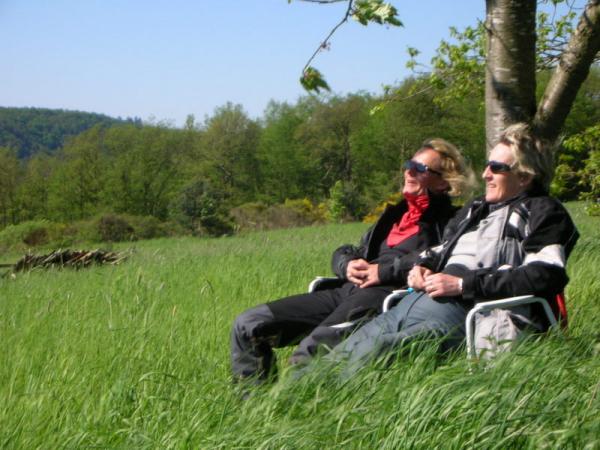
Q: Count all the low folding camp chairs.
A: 2